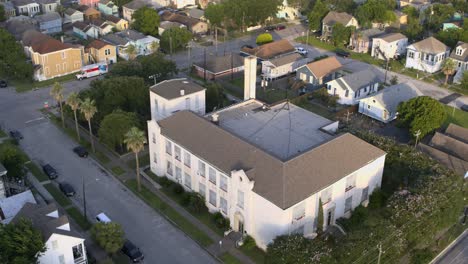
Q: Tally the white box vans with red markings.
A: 1